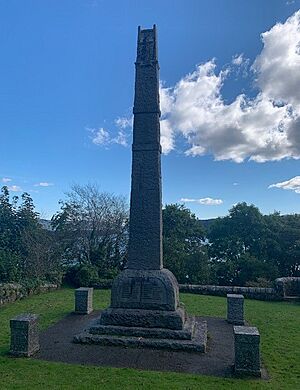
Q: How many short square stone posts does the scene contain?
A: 4